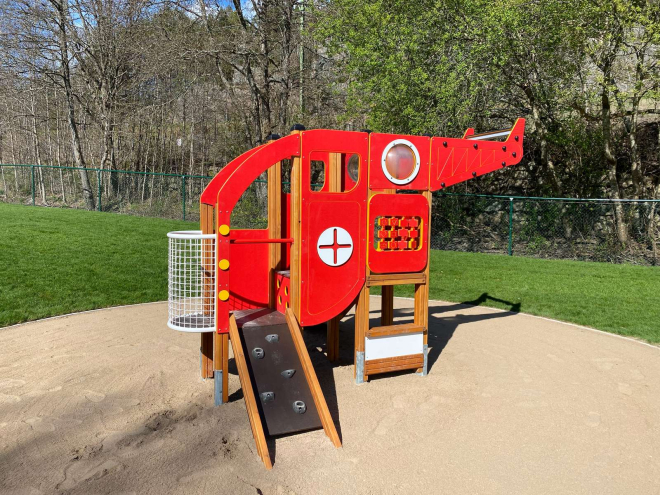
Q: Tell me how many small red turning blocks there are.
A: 12